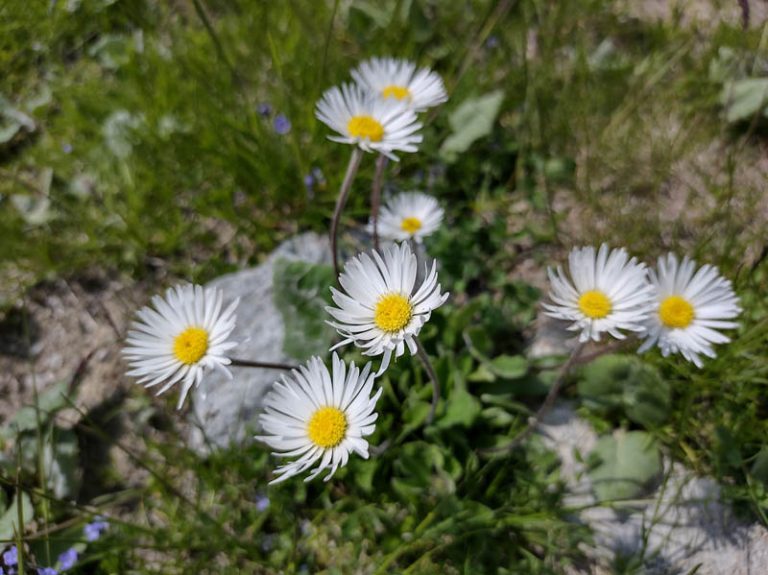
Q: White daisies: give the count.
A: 8